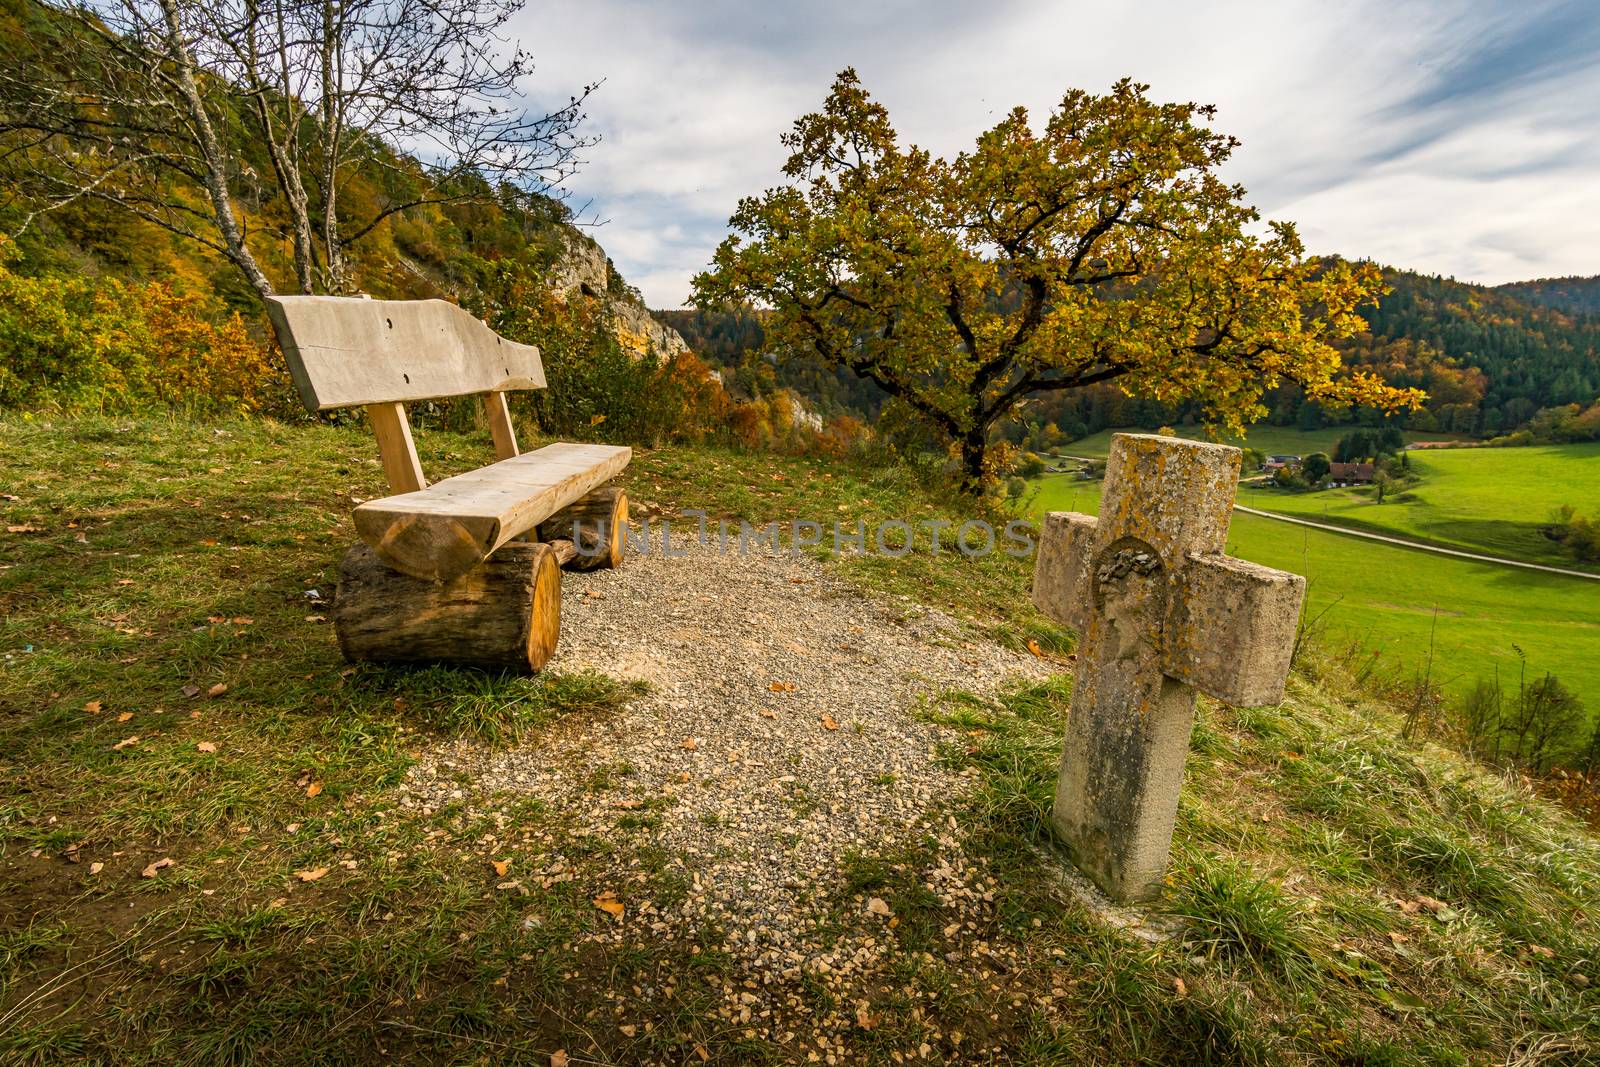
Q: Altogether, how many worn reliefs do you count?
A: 1